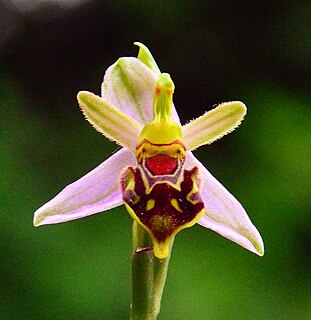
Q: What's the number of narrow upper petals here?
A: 2